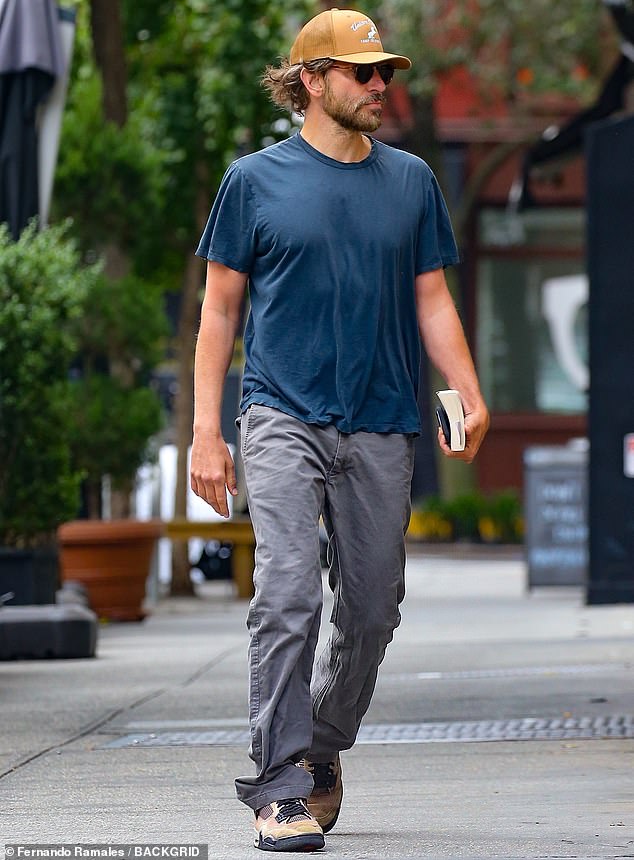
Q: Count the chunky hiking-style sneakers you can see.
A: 2